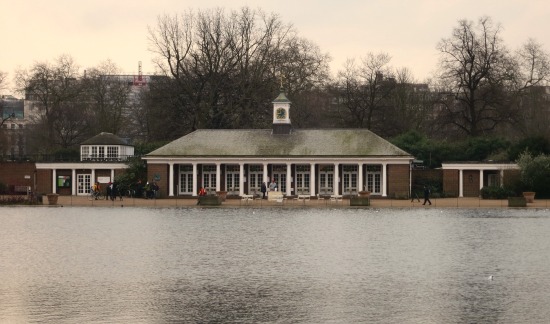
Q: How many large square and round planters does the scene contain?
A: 7